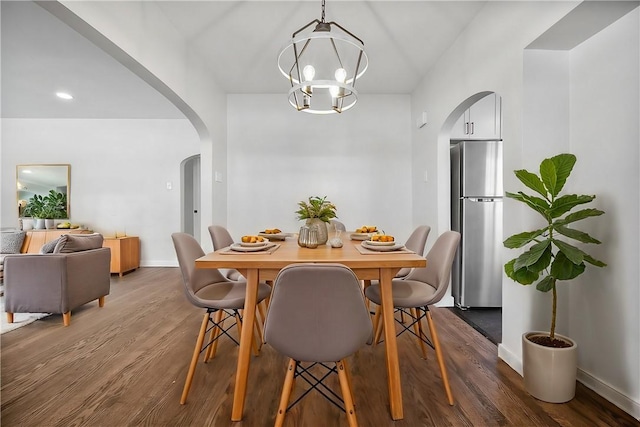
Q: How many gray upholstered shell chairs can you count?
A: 6